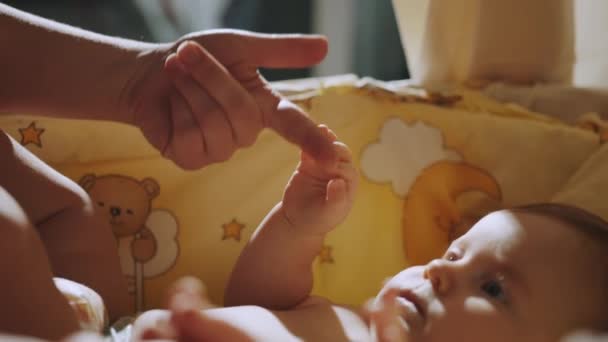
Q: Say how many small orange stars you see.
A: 3